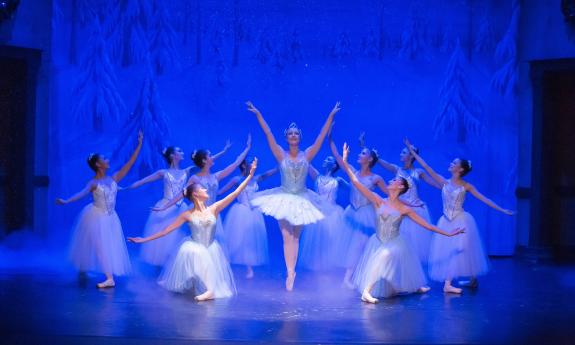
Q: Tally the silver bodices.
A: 11